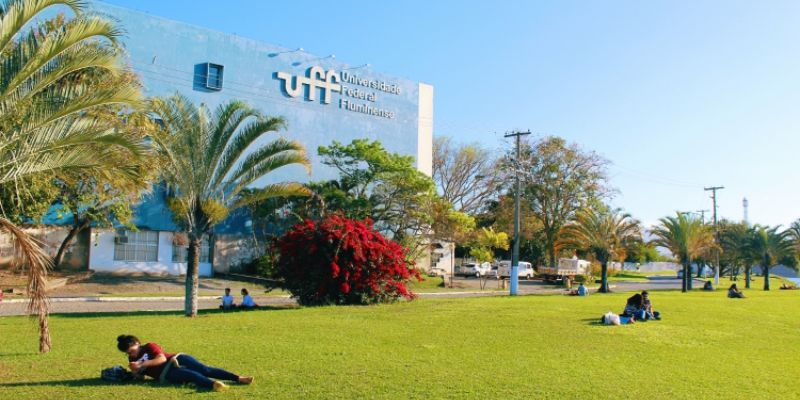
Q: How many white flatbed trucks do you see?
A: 1